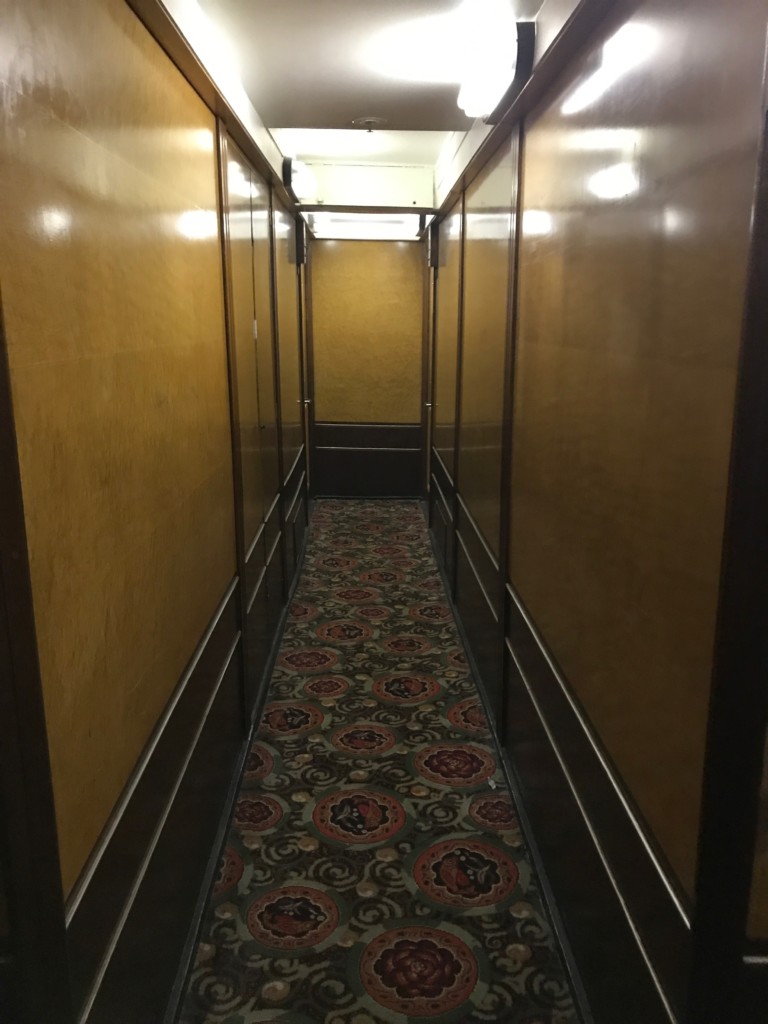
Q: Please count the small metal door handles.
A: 2